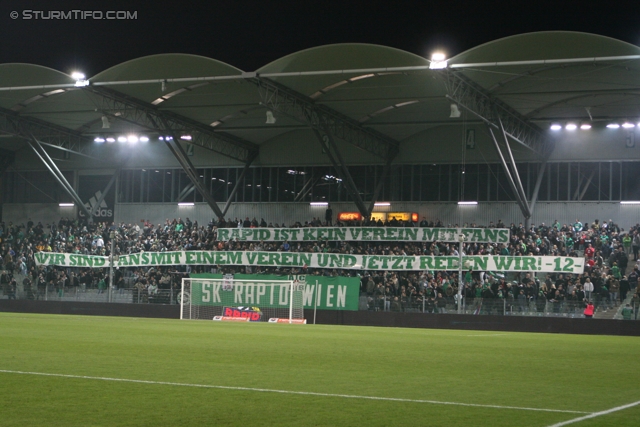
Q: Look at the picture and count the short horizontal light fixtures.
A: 6